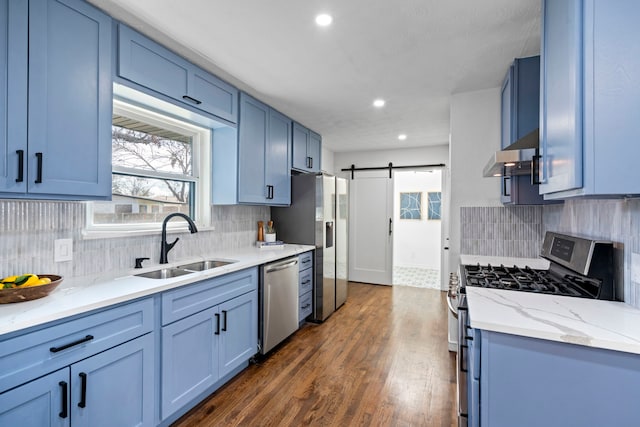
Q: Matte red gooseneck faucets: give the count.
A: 0